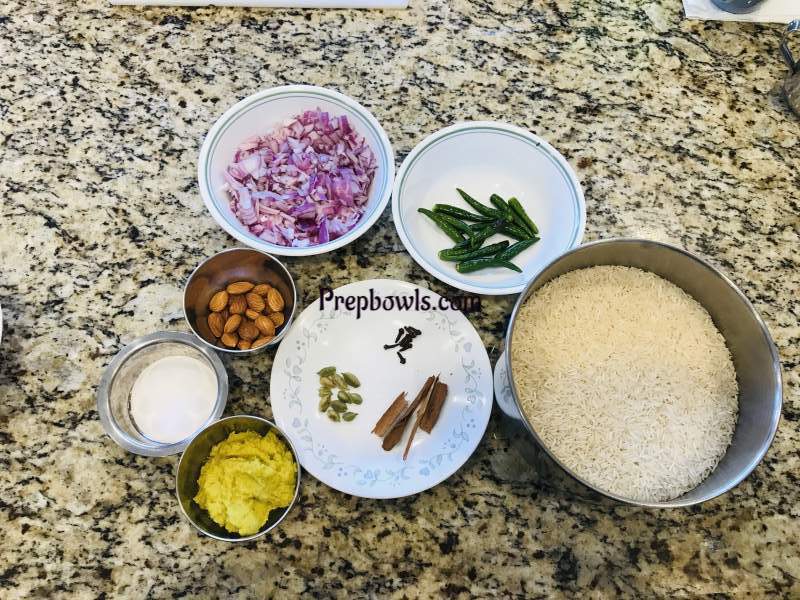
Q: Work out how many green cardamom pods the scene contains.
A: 11